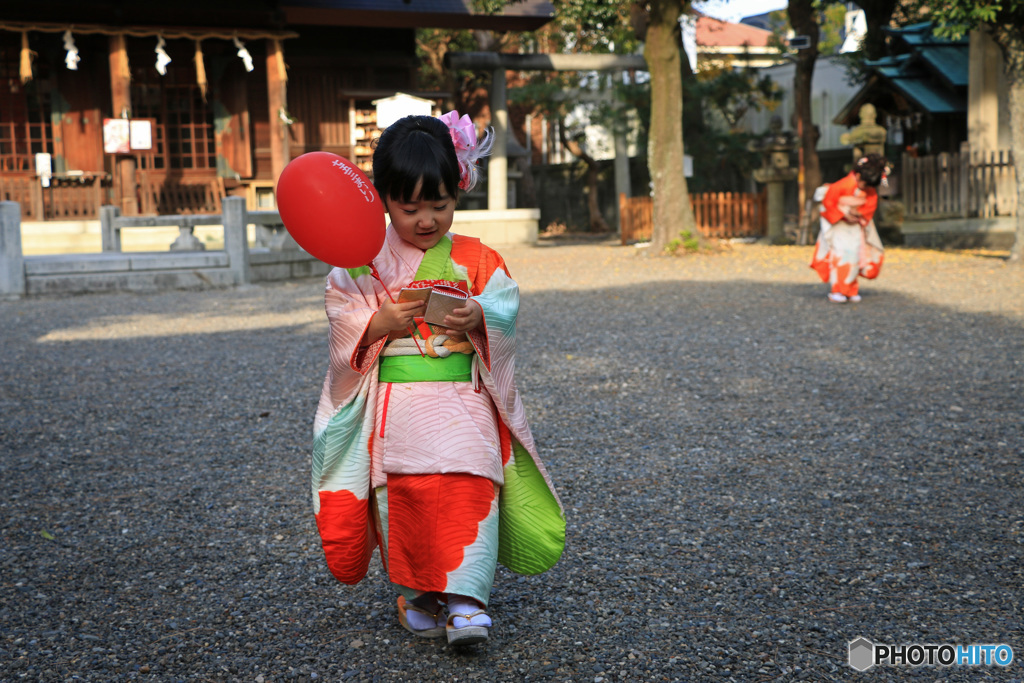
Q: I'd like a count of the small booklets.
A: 1